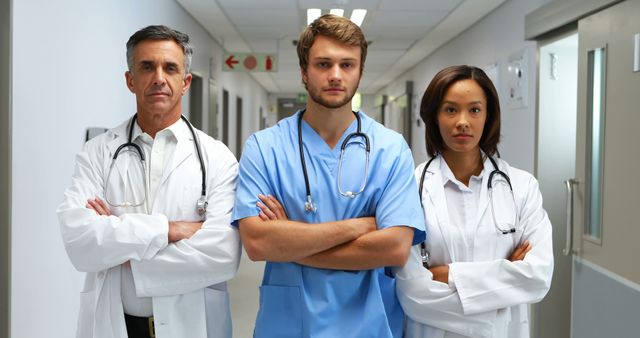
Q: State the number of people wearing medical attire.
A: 3